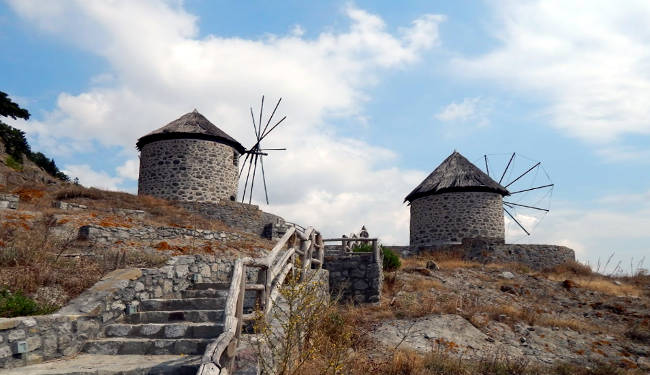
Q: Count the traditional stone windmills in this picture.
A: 2